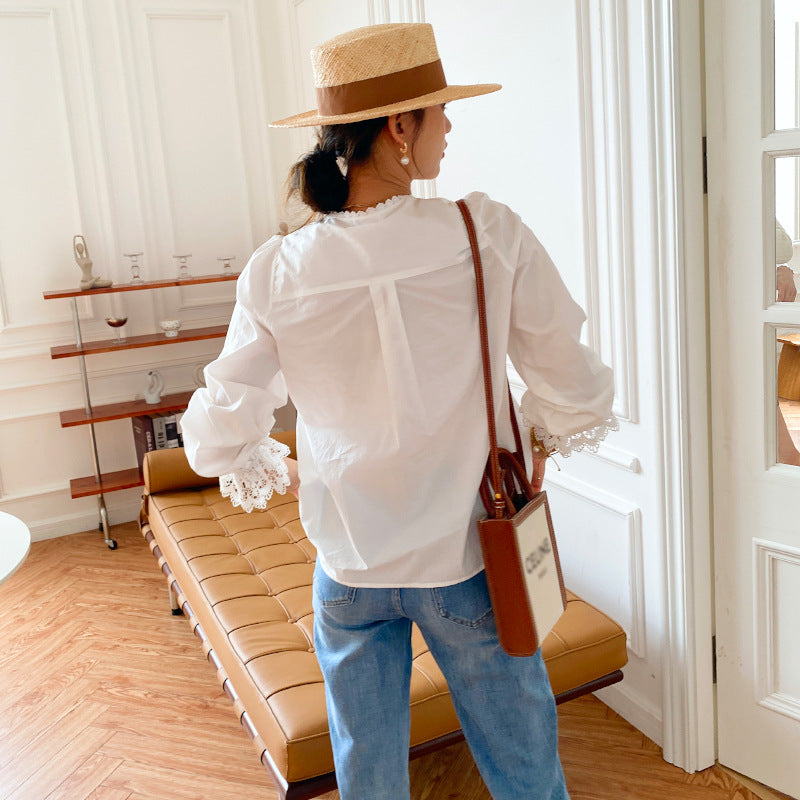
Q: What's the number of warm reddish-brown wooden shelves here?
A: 4